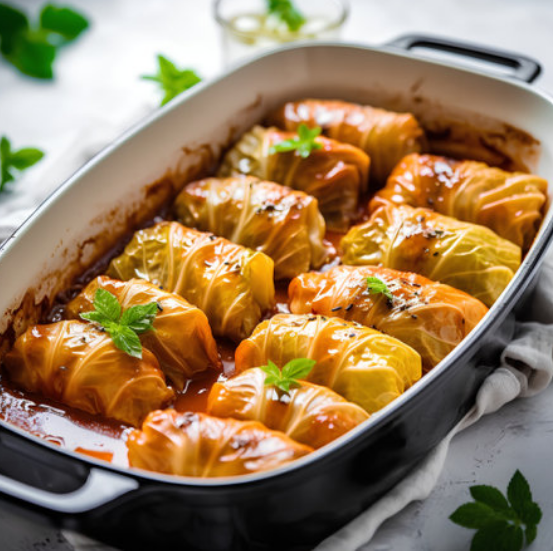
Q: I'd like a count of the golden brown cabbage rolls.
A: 12